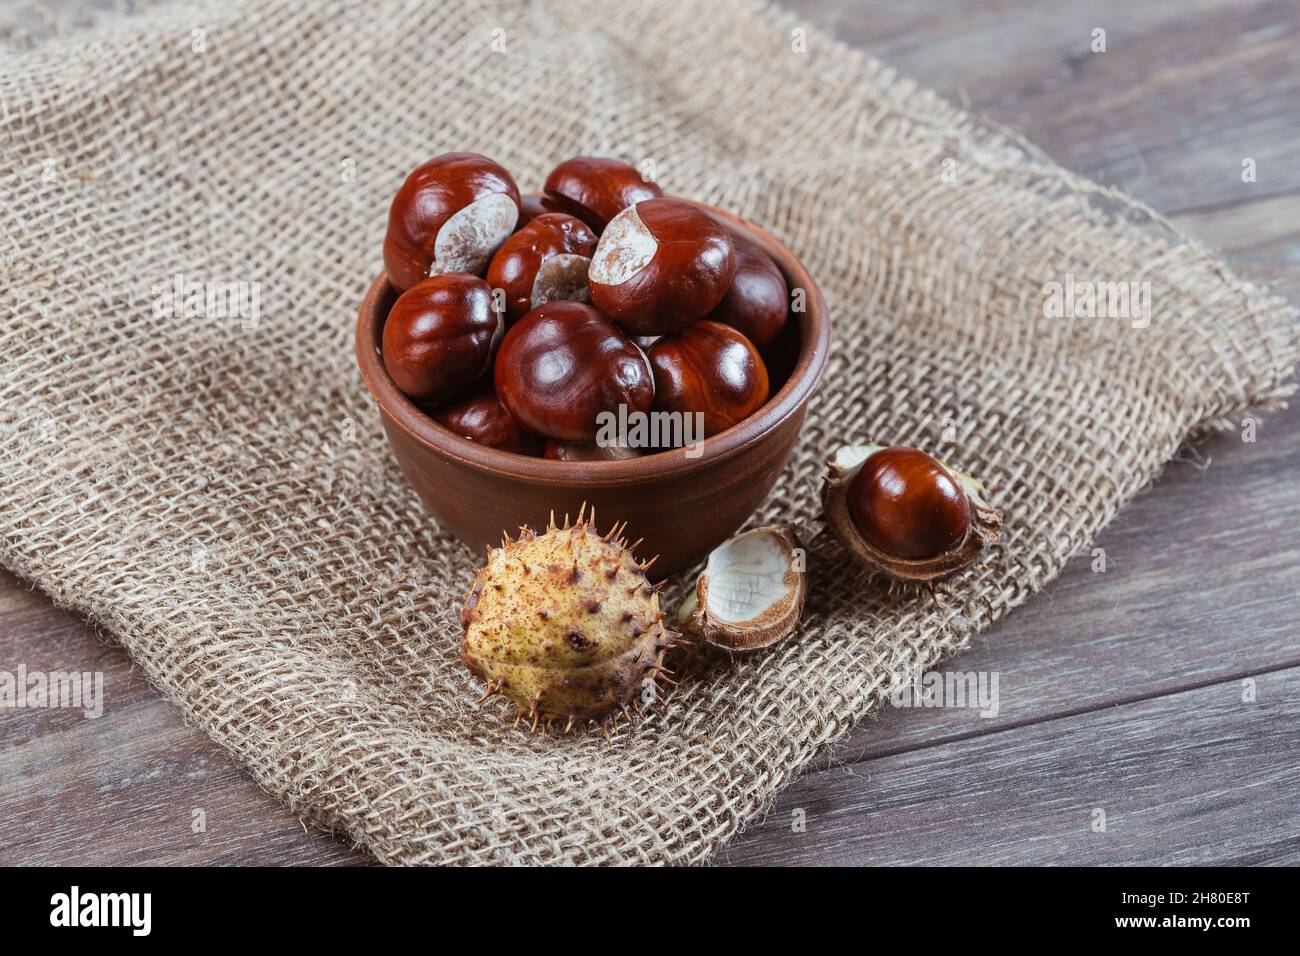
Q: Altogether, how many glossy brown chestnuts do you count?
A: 11